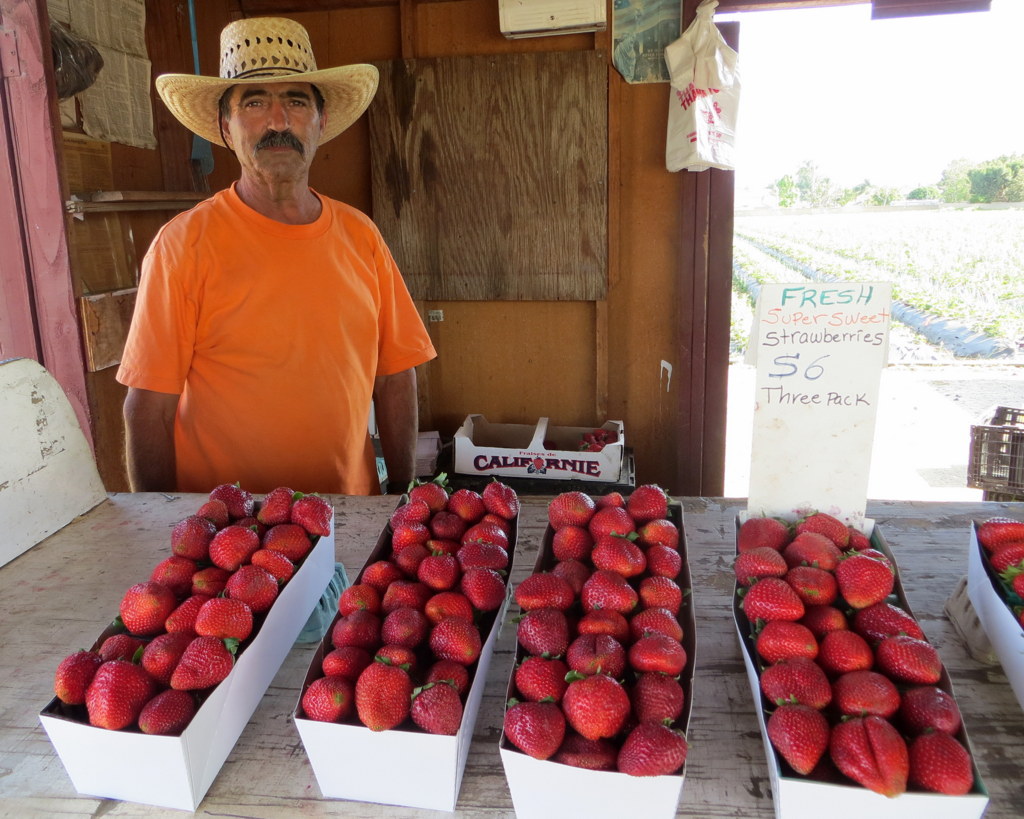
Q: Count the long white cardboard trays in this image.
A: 5